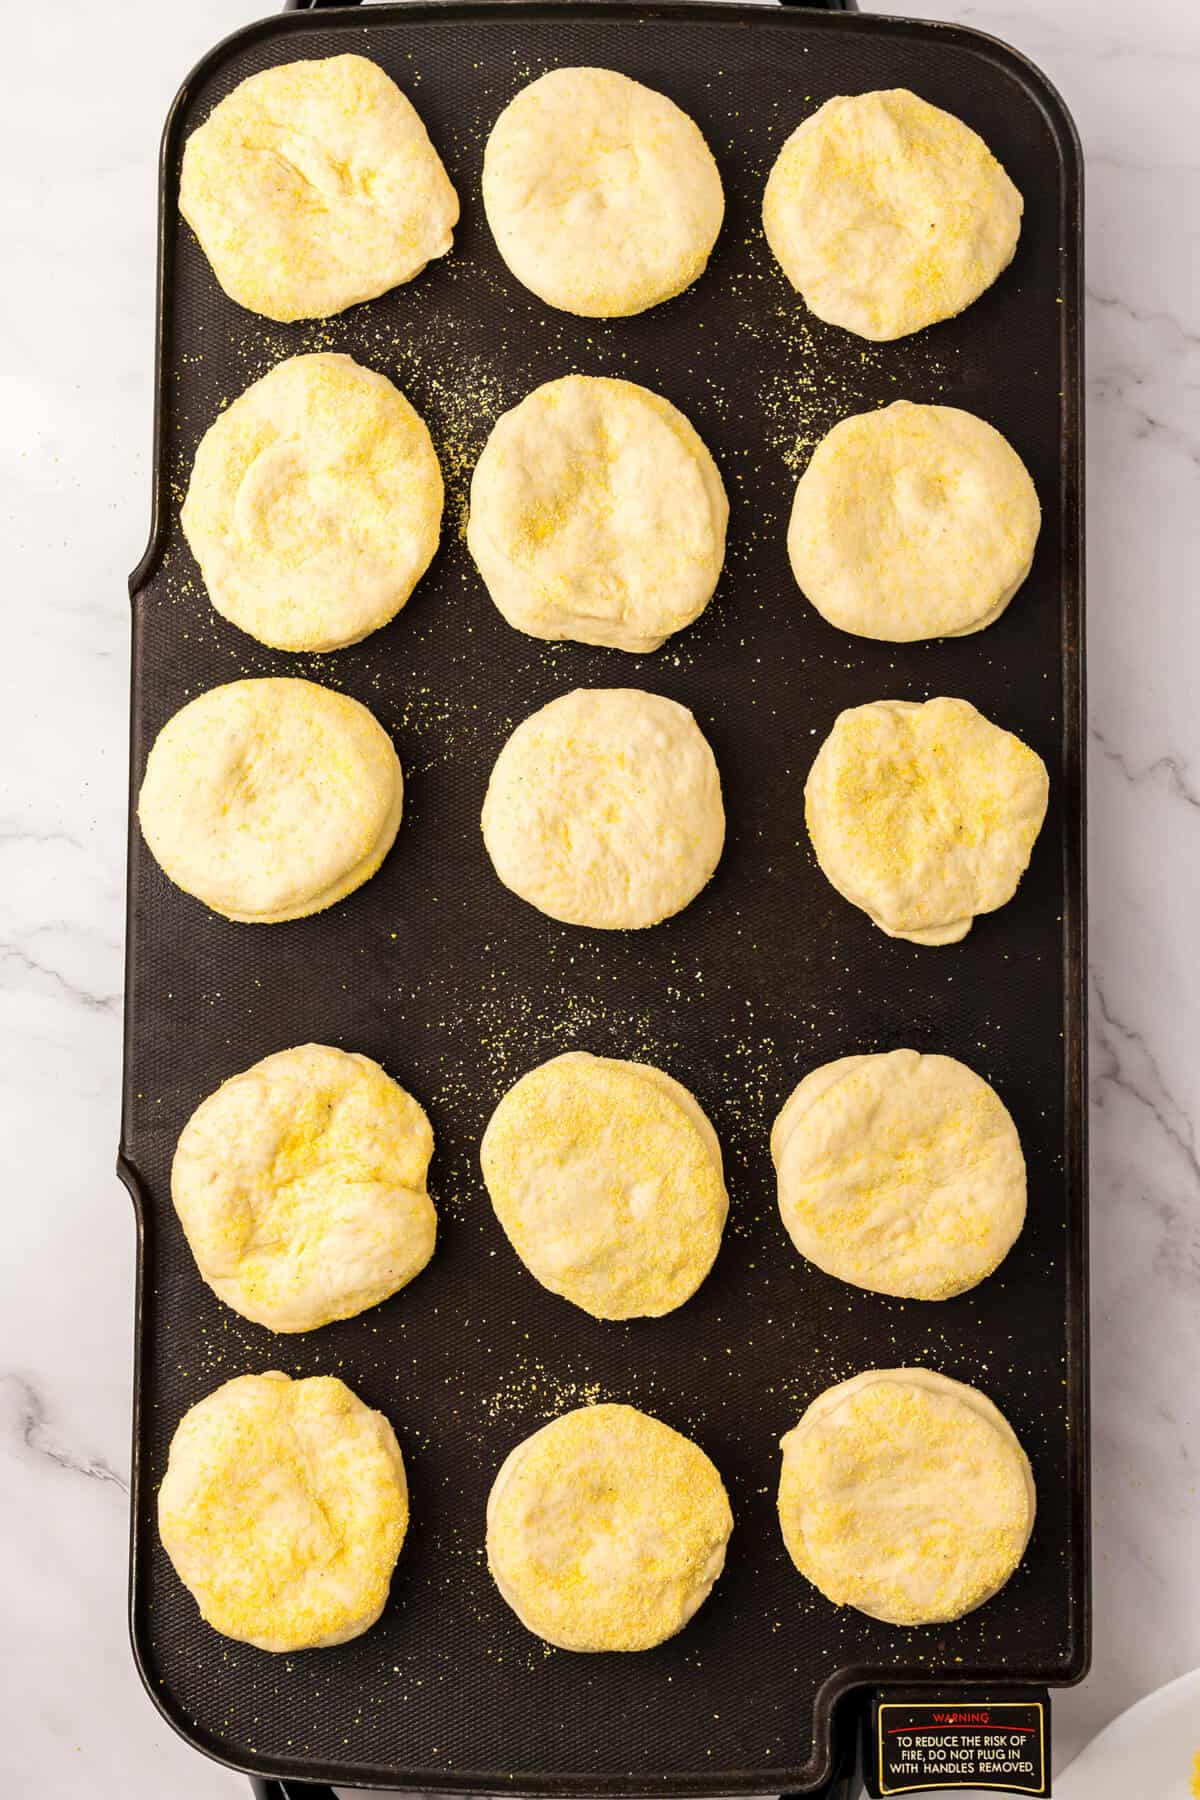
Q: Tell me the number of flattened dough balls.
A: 15